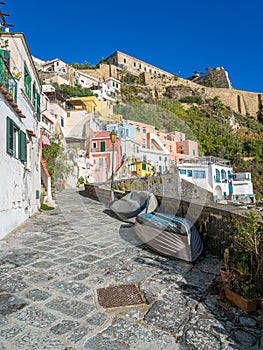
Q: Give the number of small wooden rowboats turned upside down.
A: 2